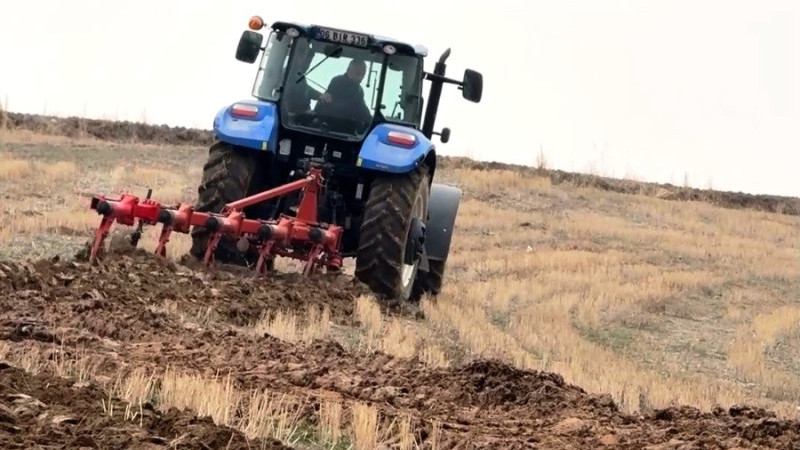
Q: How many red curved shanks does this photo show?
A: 5